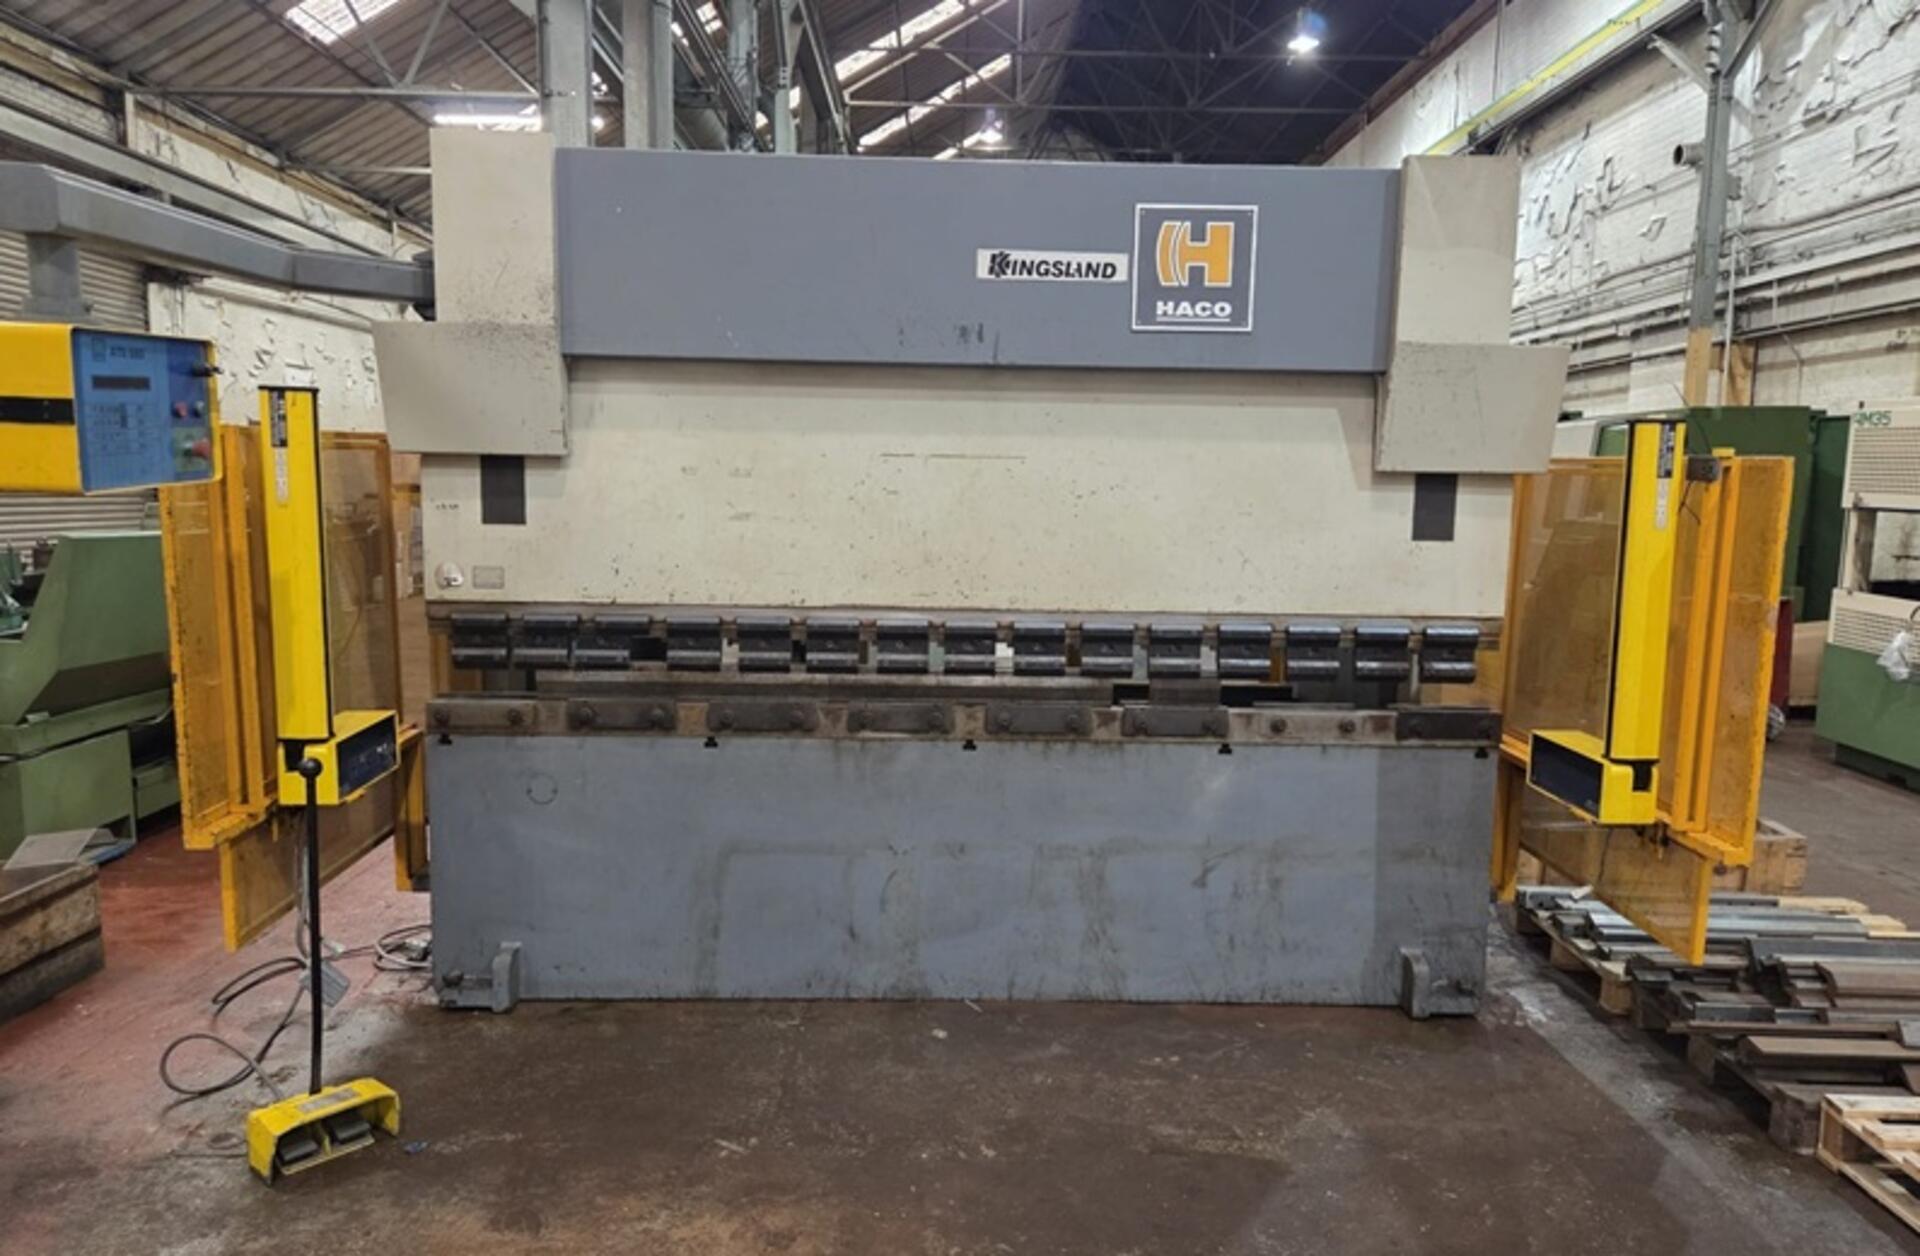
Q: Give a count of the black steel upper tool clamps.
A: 15